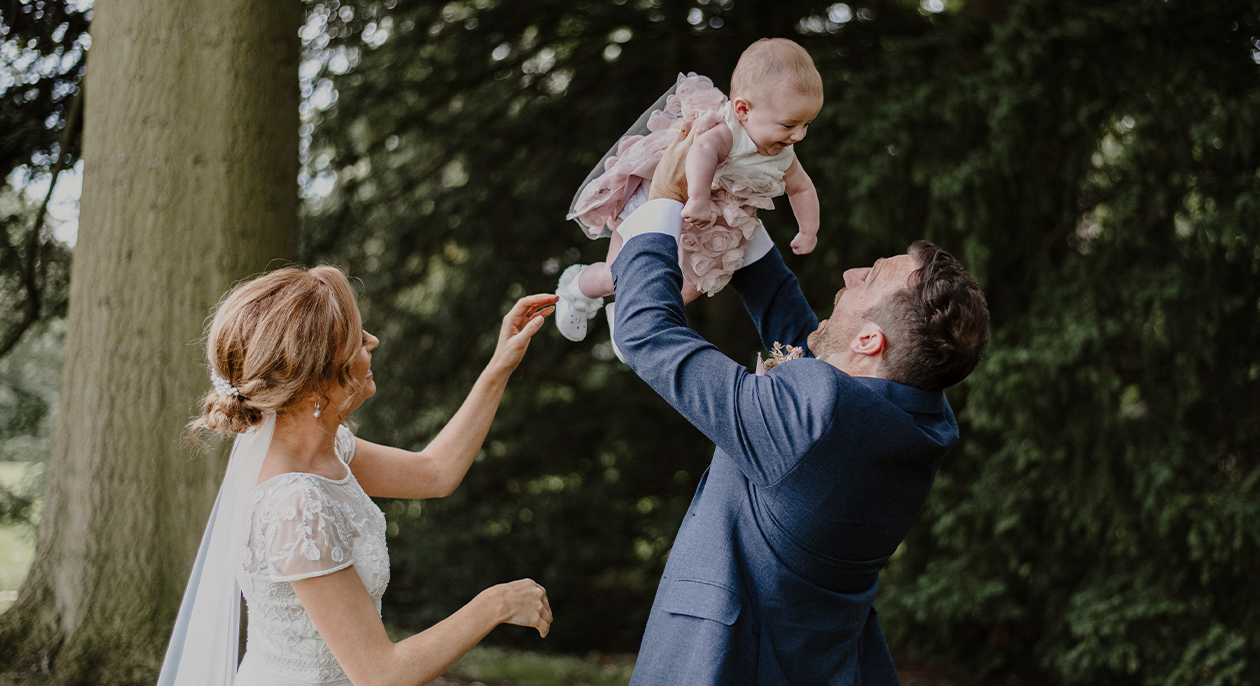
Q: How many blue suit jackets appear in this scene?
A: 1